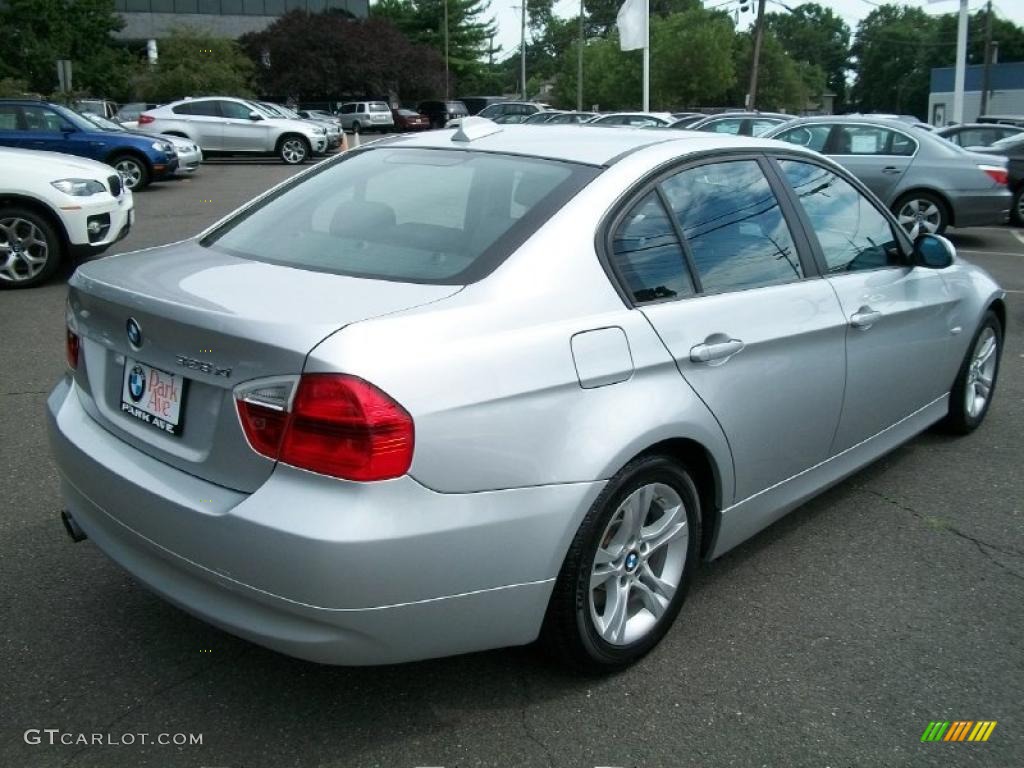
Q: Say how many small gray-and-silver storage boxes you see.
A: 0